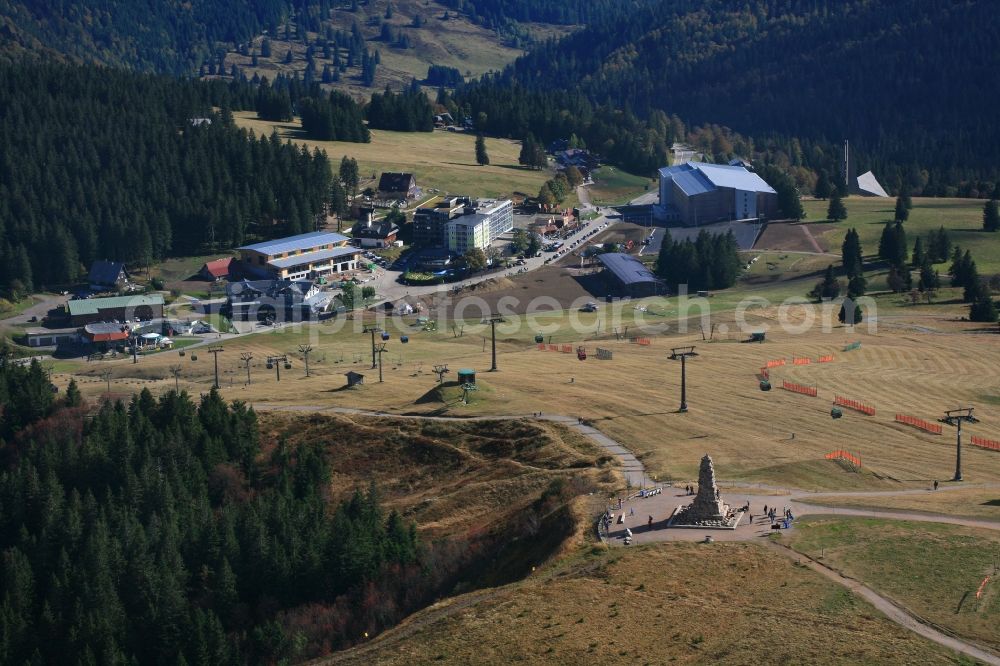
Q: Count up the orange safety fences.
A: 14